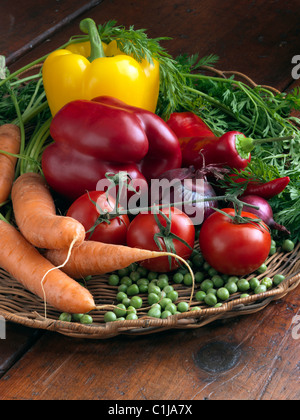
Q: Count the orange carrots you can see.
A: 4